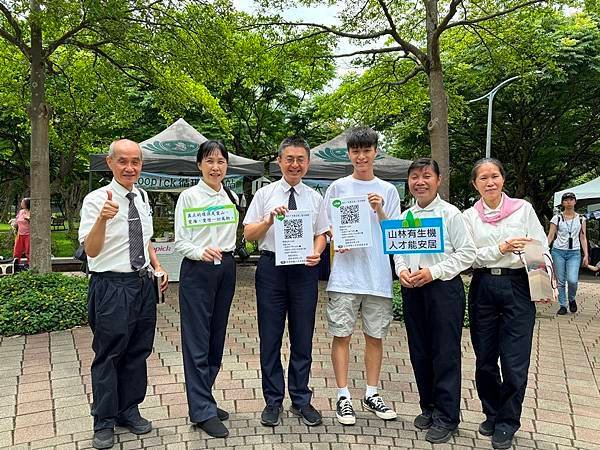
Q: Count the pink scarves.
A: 1